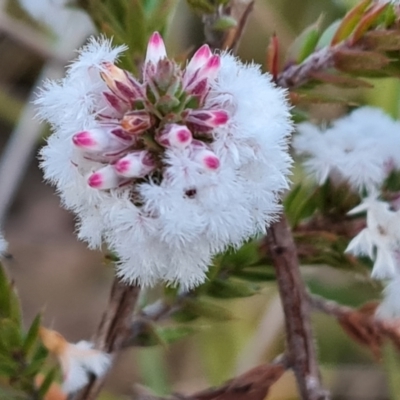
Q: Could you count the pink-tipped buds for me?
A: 9